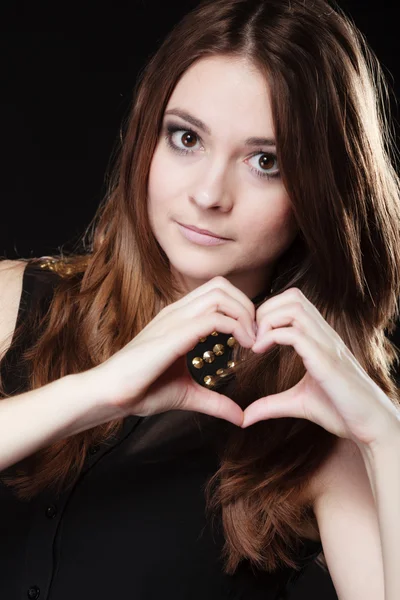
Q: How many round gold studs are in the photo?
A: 9